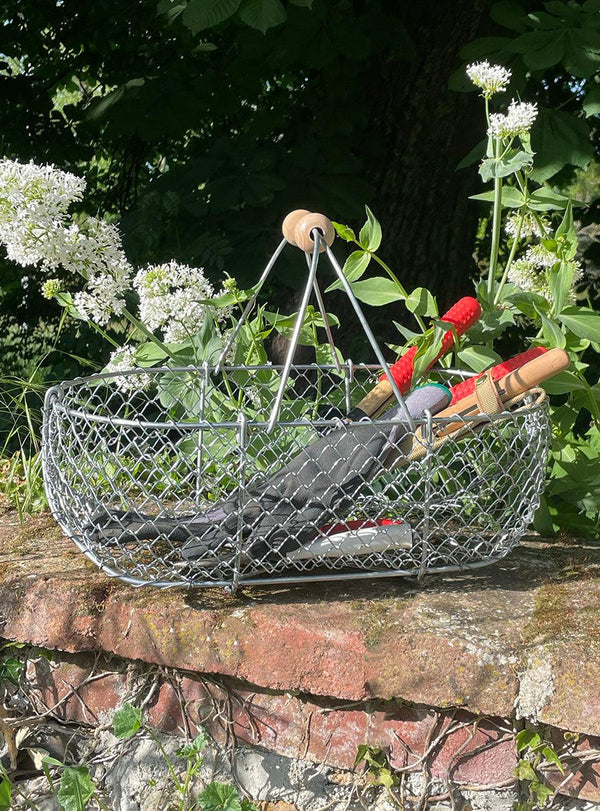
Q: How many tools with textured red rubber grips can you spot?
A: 2